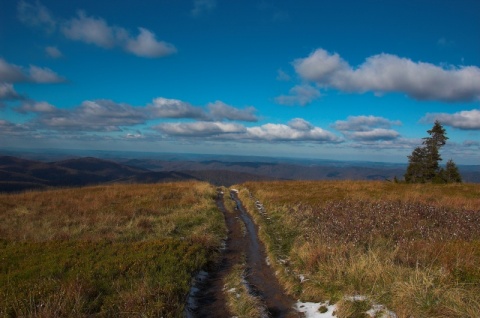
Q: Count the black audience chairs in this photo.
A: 0